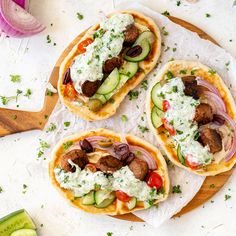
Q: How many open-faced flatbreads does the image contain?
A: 3